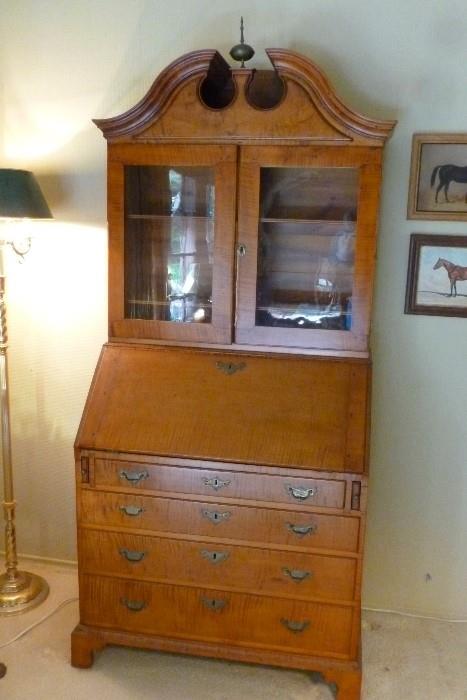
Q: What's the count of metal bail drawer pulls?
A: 8